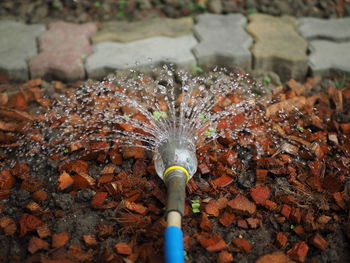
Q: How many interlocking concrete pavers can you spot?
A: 8